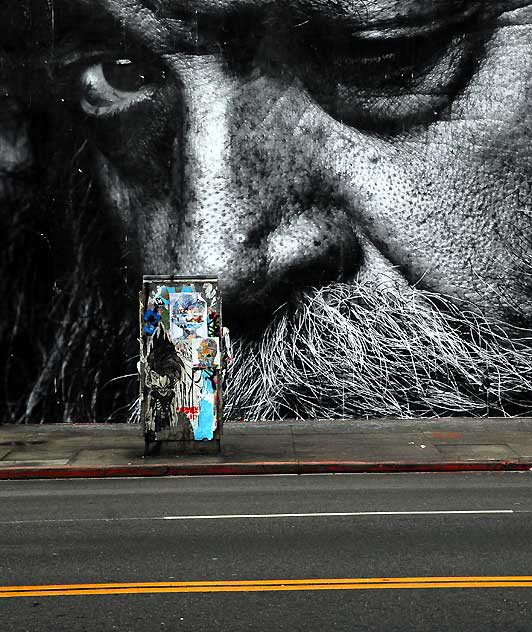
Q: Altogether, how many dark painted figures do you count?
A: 1